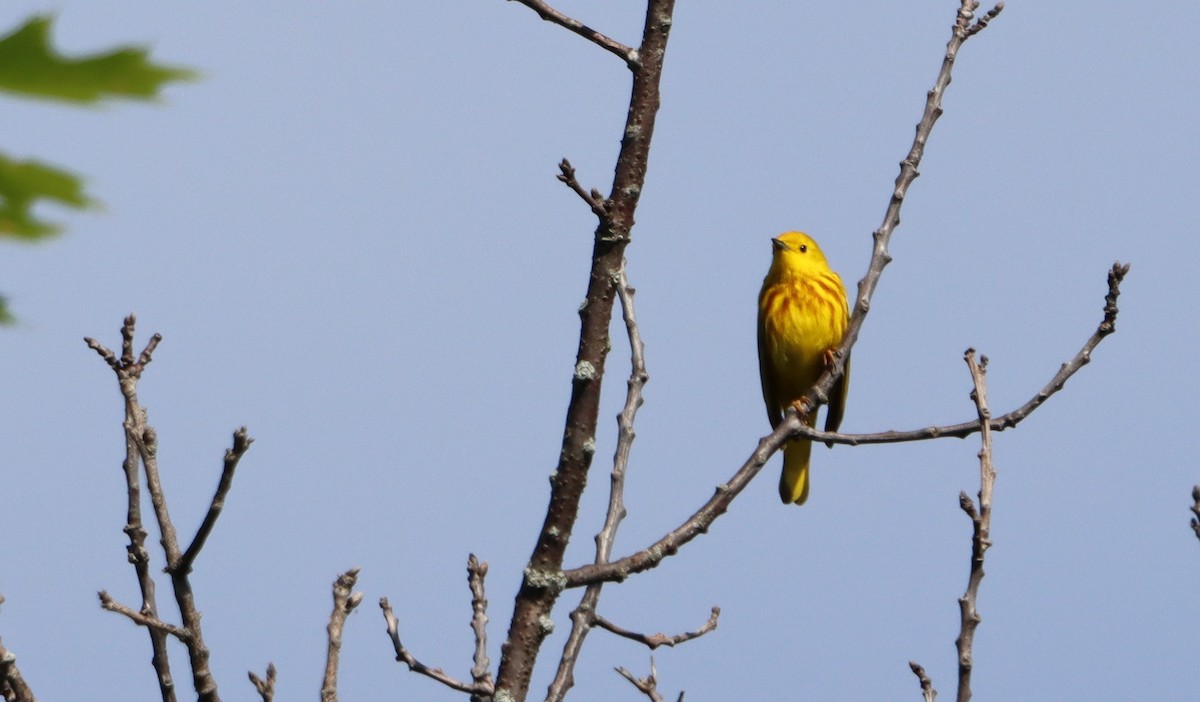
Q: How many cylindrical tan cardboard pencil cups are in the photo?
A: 0